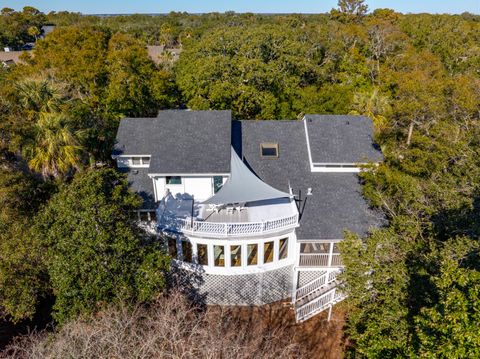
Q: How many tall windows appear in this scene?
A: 8